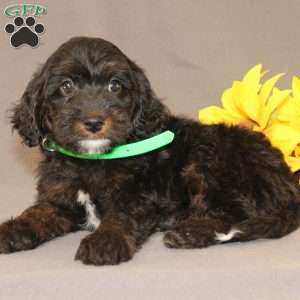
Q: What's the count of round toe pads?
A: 4